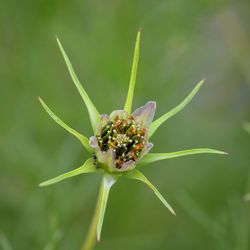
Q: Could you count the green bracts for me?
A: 8